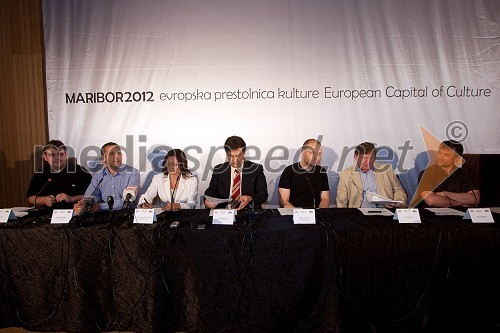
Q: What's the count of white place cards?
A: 7